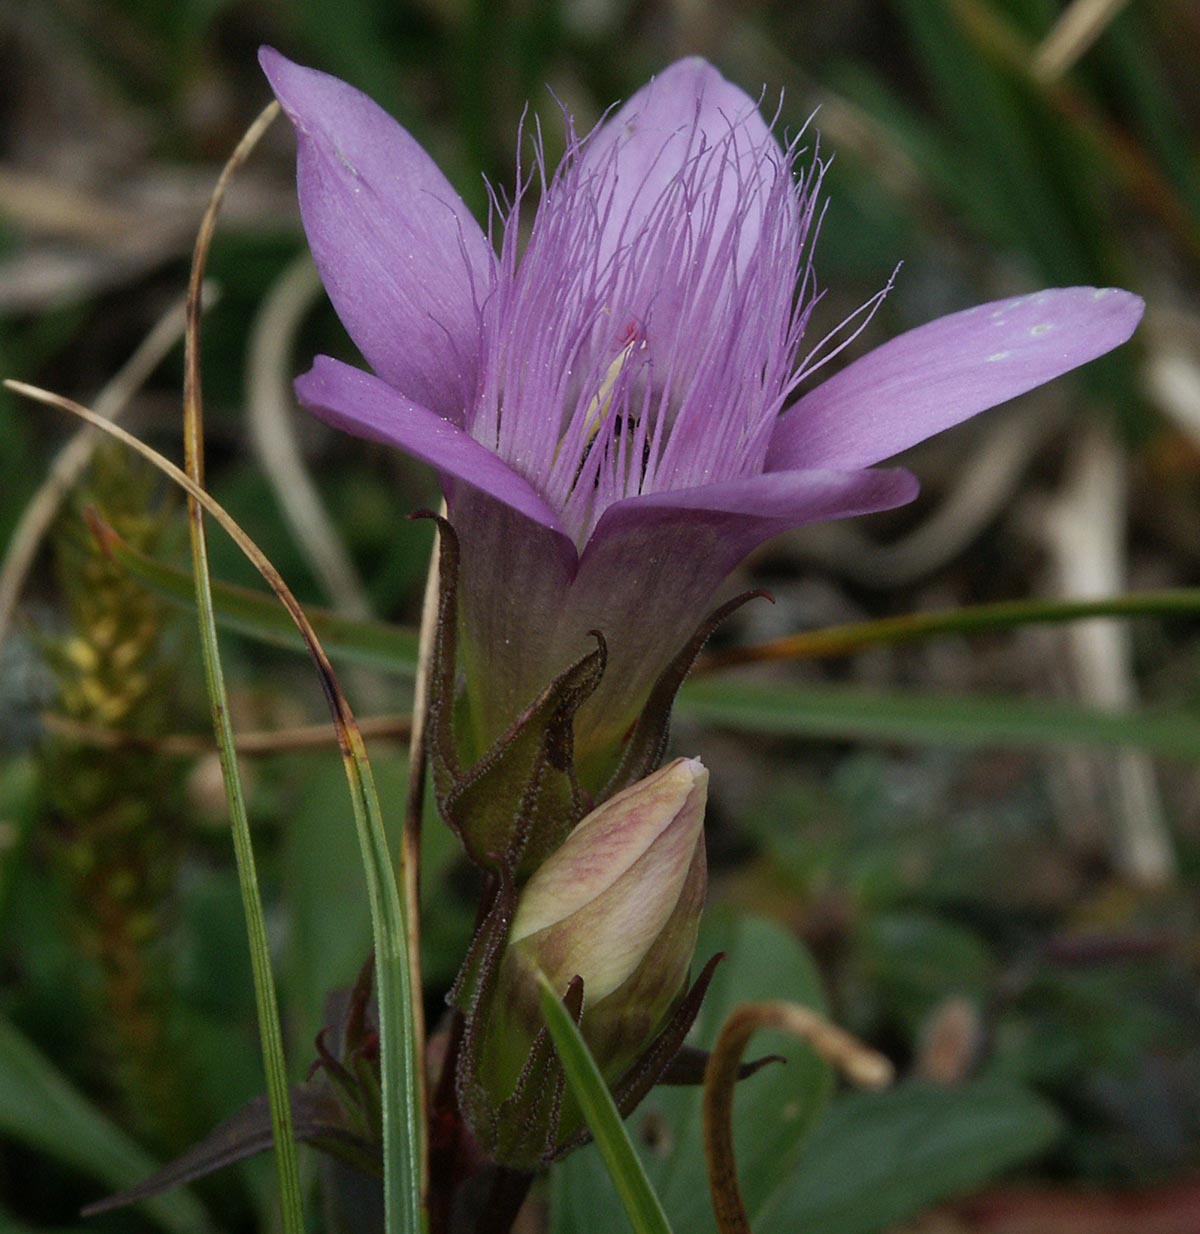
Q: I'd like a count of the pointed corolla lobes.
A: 5